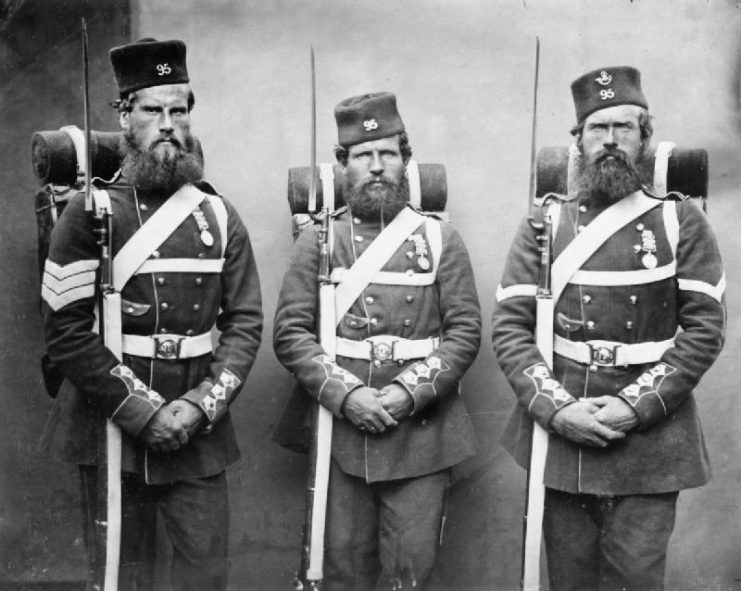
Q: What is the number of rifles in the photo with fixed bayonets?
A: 3